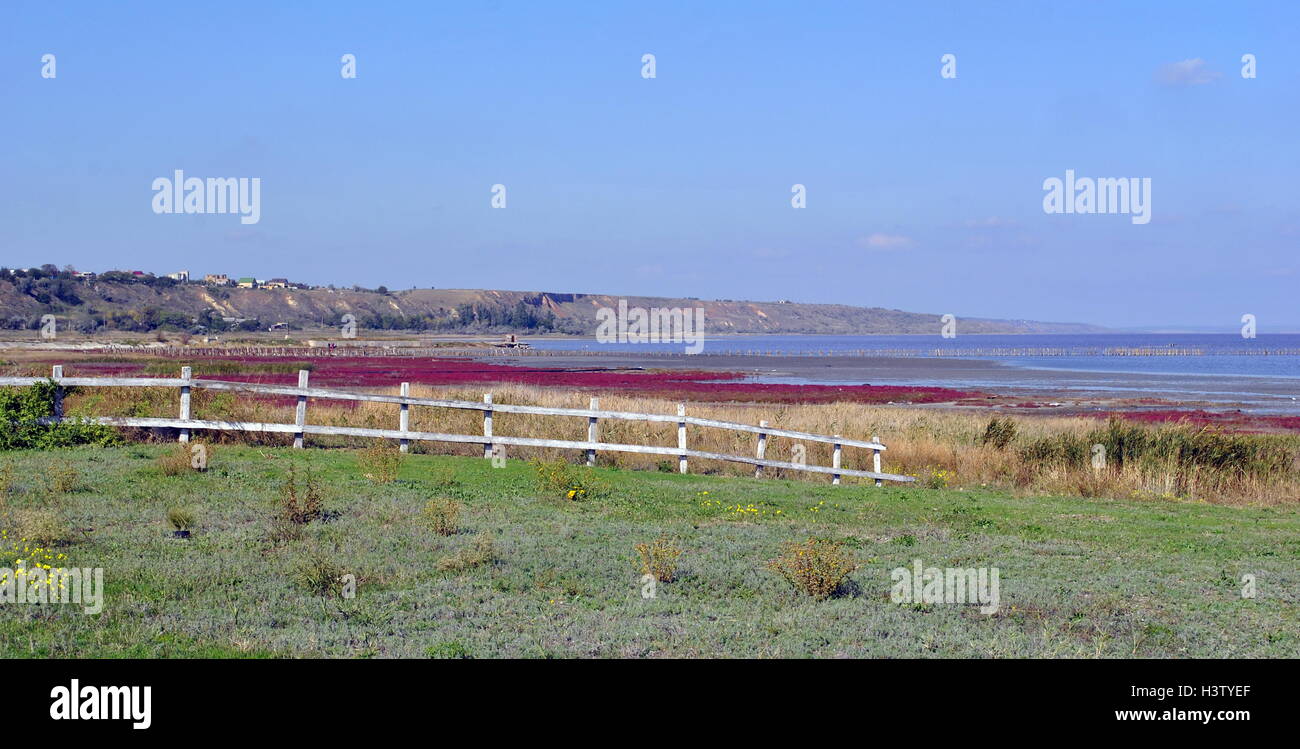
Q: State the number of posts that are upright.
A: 10